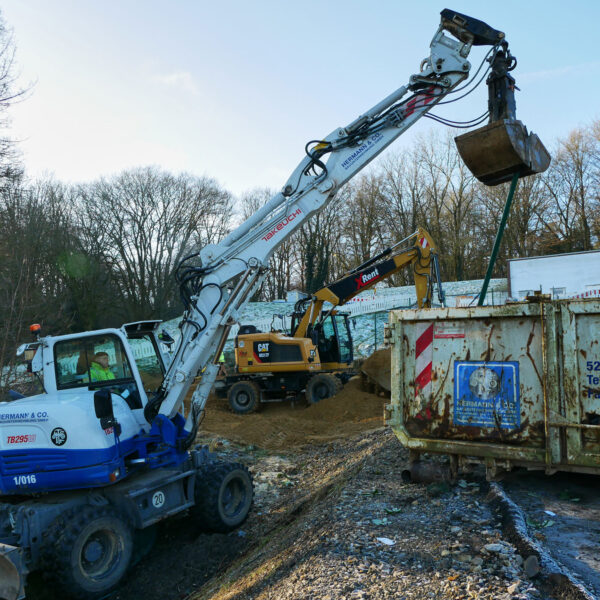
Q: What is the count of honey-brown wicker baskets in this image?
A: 0